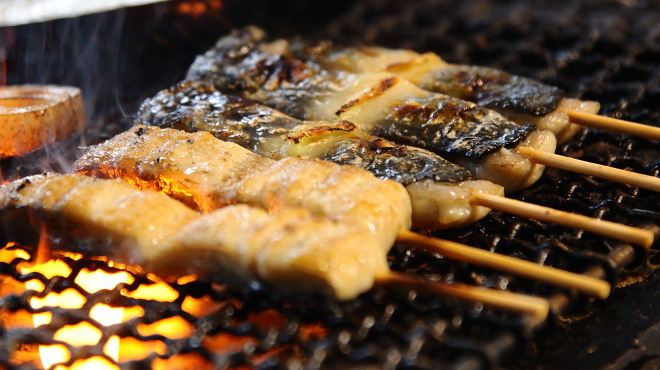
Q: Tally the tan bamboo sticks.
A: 5